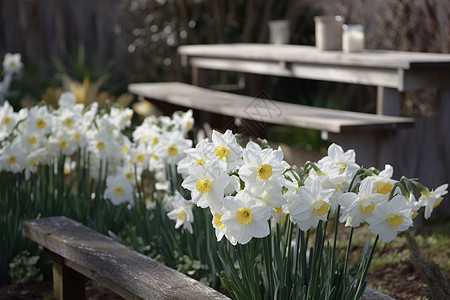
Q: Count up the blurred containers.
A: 3